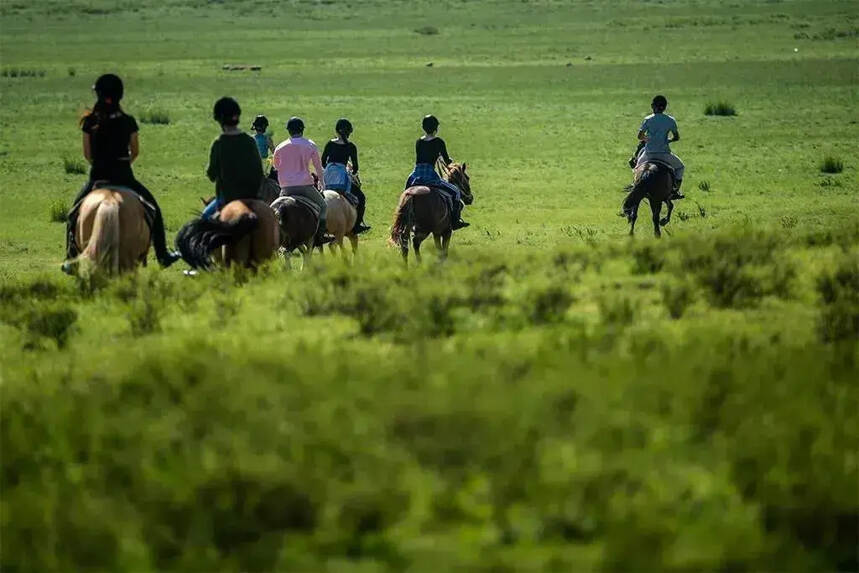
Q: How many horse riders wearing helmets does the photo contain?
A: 7